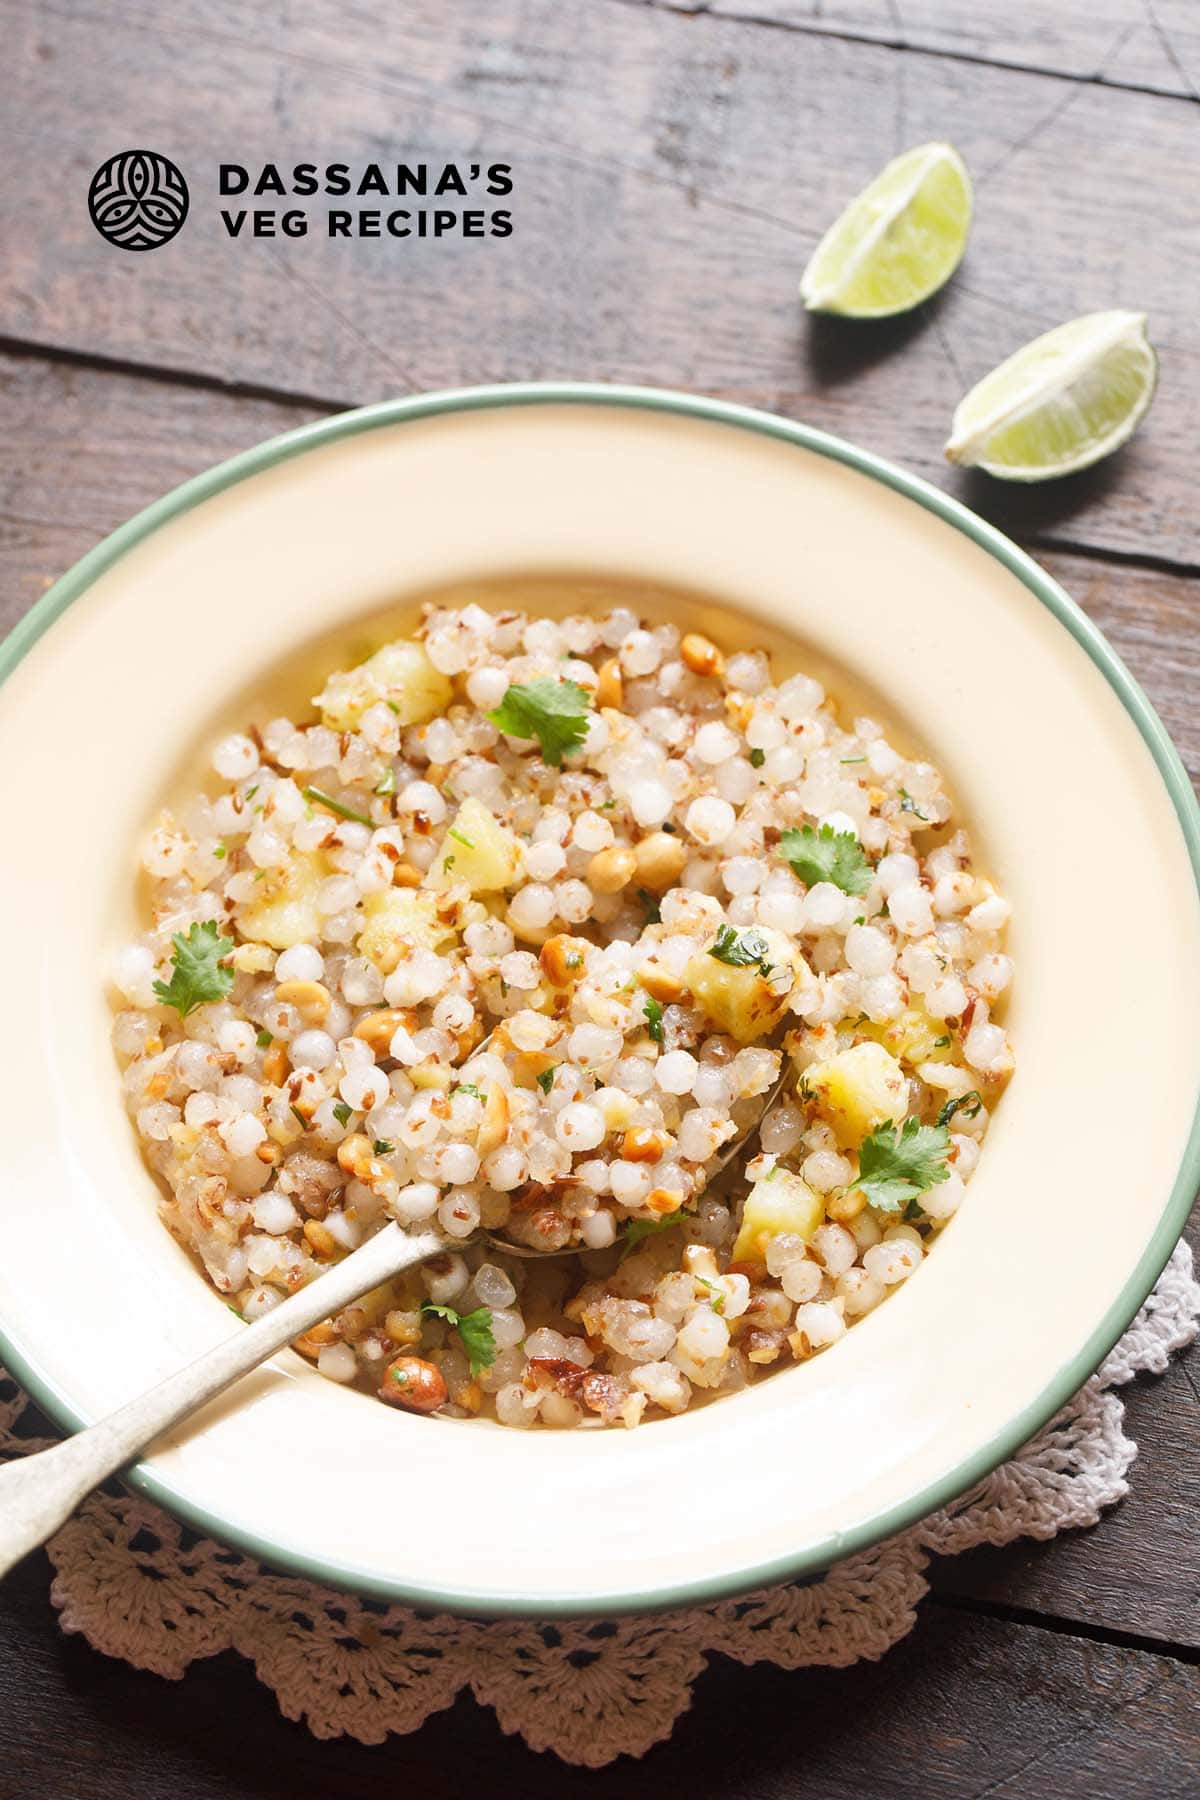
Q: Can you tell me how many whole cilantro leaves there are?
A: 5